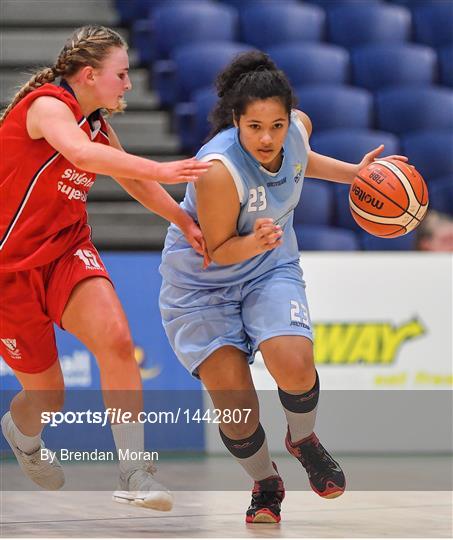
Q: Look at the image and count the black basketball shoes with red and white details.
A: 2